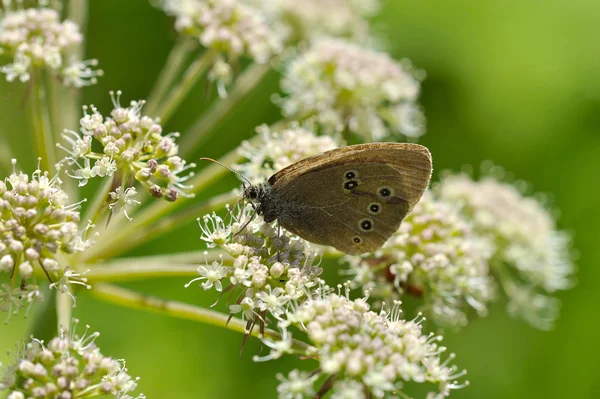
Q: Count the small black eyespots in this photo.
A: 6